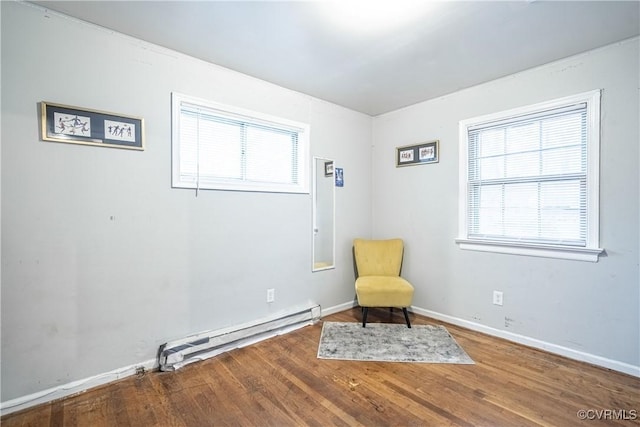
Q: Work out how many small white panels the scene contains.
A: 2